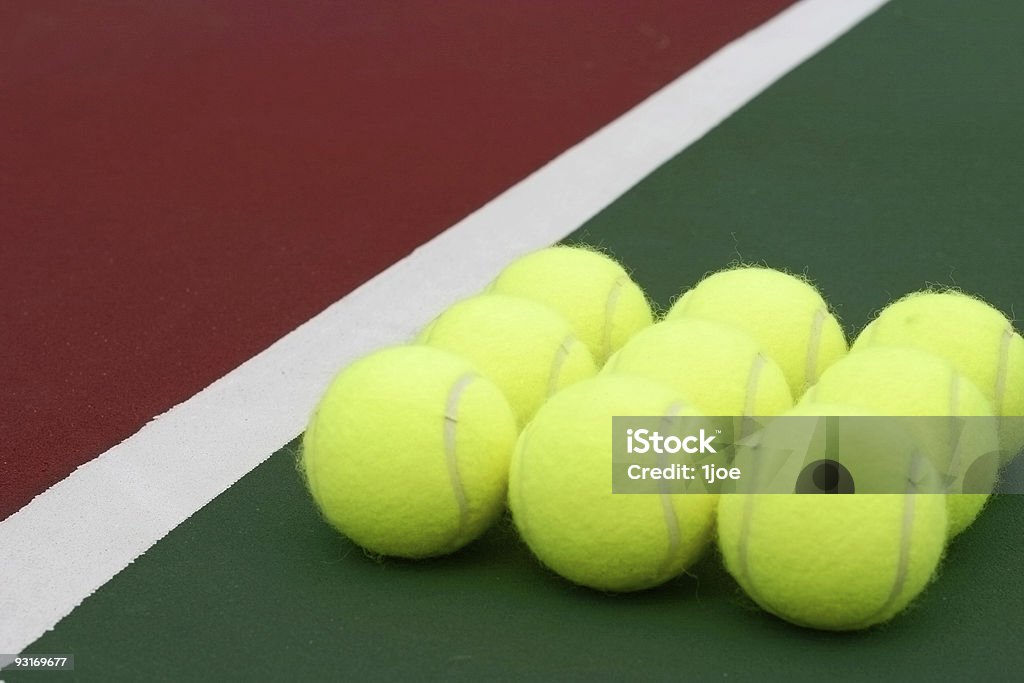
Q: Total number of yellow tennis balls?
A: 9